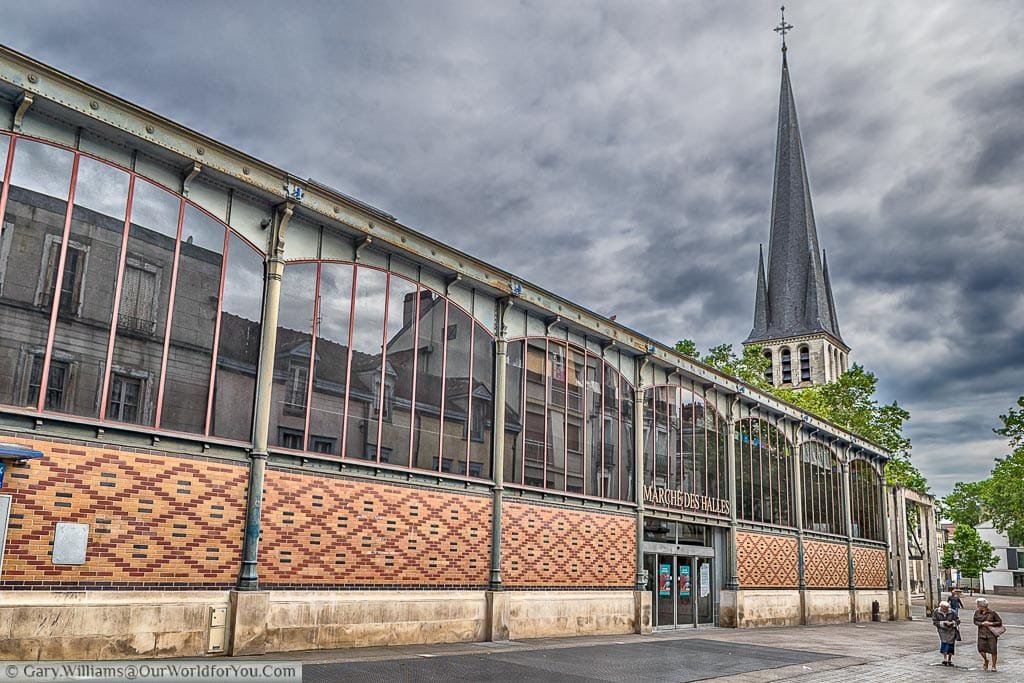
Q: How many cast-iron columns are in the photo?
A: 7